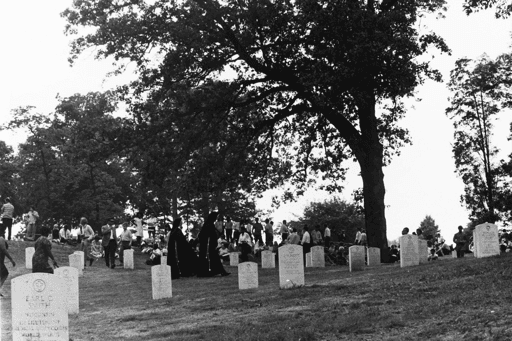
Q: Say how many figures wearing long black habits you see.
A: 2